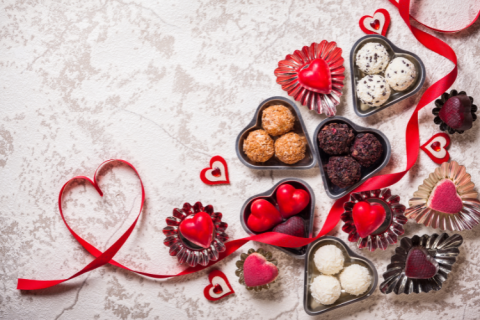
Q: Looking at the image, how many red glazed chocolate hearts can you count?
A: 5